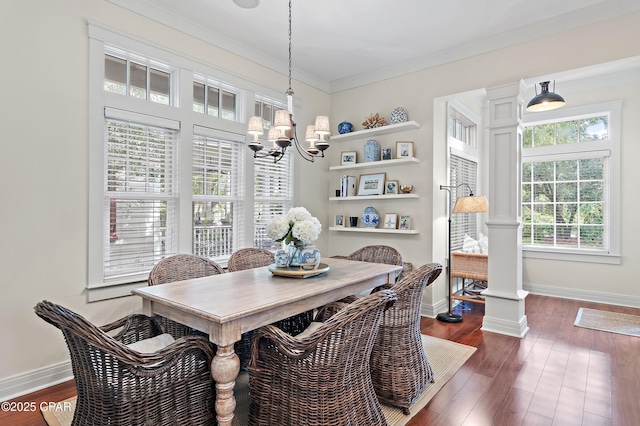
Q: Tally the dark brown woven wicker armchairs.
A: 6